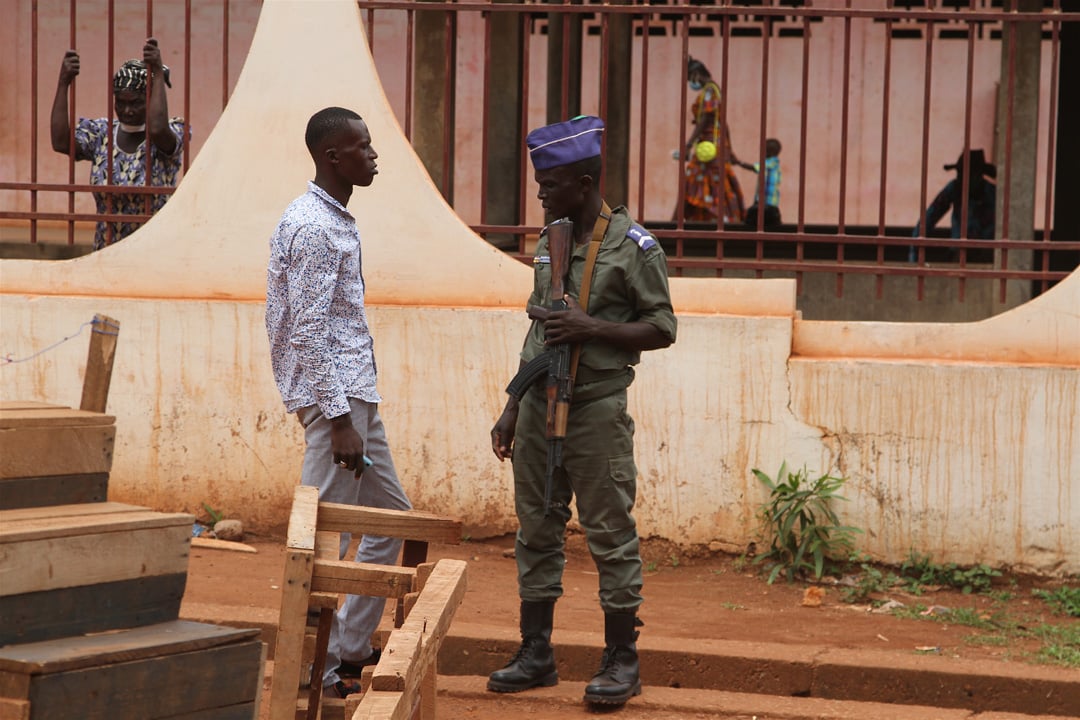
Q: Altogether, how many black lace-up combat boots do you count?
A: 2